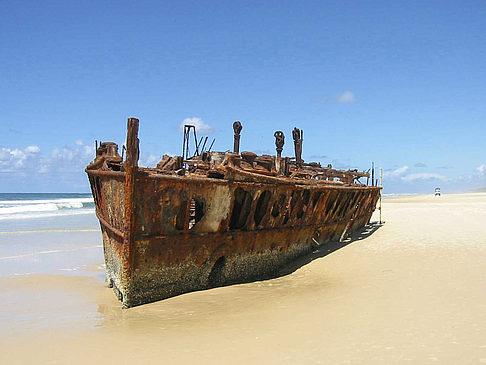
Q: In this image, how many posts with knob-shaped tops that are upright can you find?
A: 3